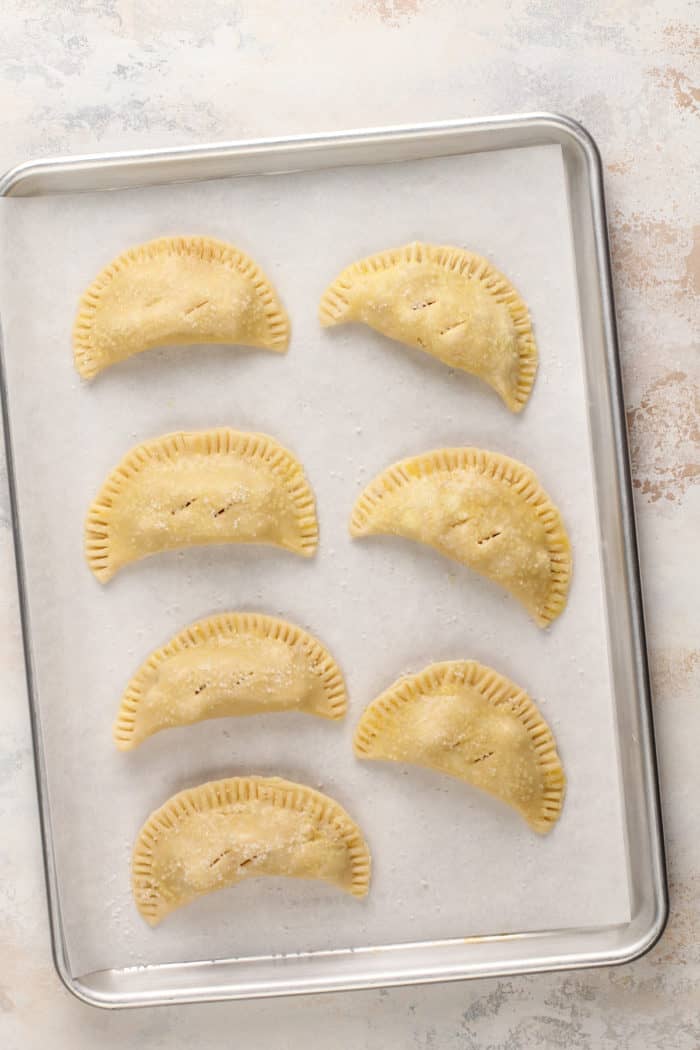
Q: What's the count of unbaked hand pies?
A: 7